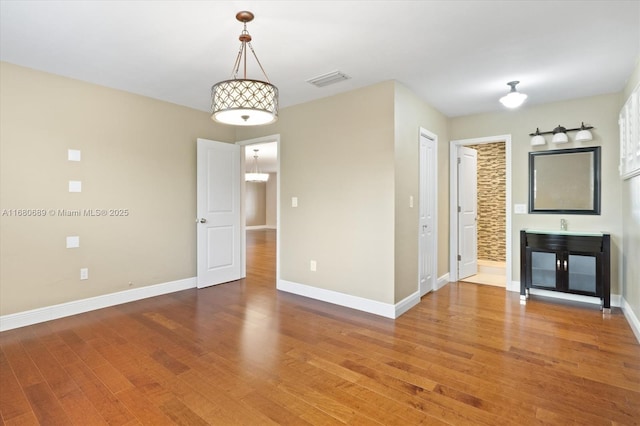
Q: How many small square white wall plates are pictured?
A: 3